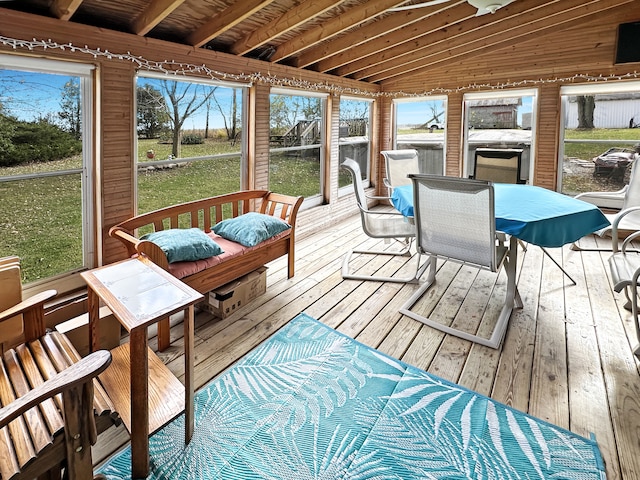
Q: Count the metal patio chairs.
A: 6